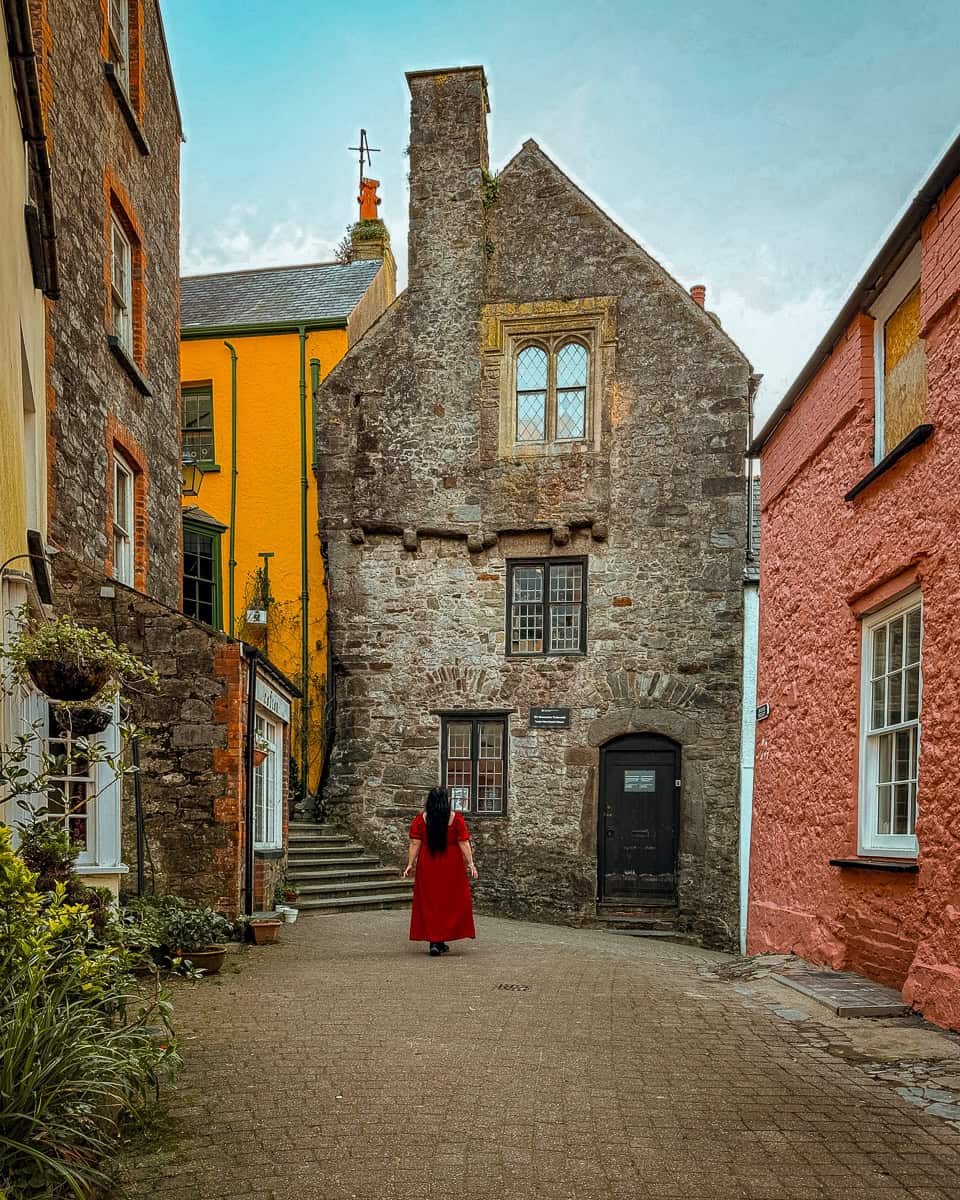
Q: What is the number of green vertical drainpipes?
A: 3